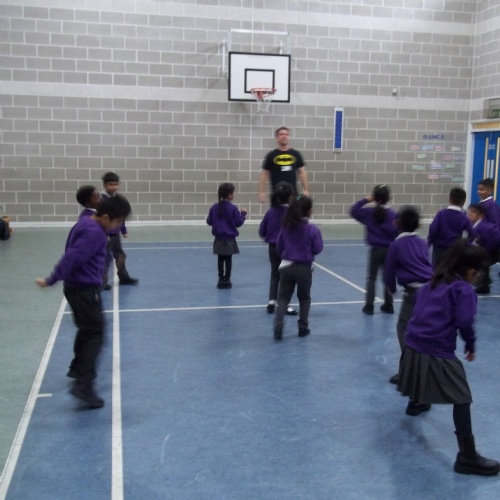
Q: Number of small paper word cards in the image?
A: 14